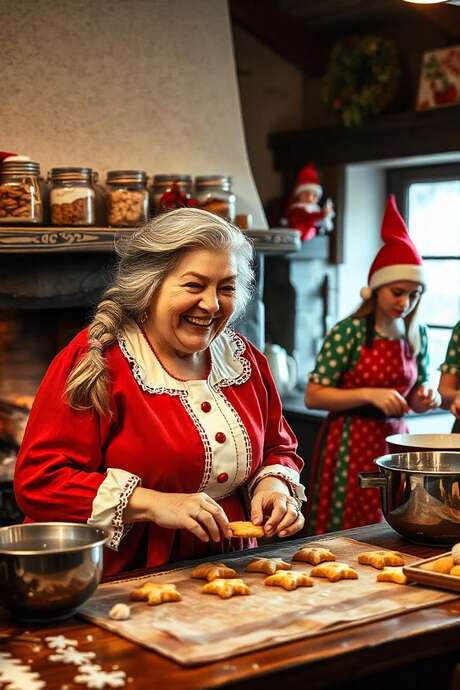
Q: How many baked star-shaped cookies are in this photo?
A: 9